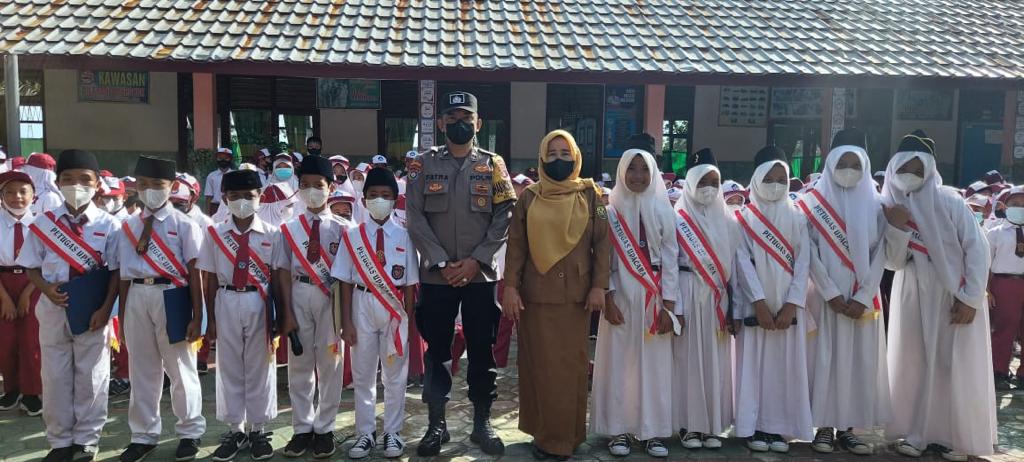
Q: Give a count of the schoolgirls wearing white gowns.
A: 5